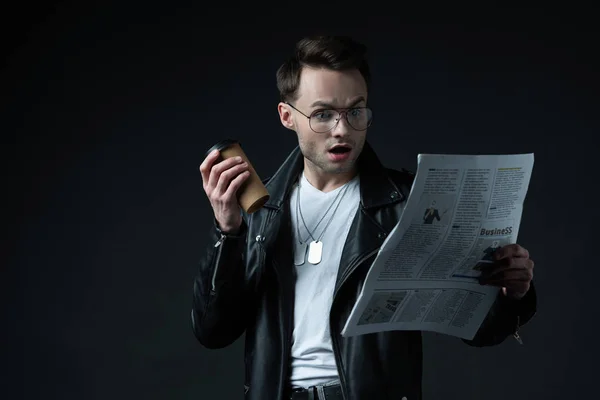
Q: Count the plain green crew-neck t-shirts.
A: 0